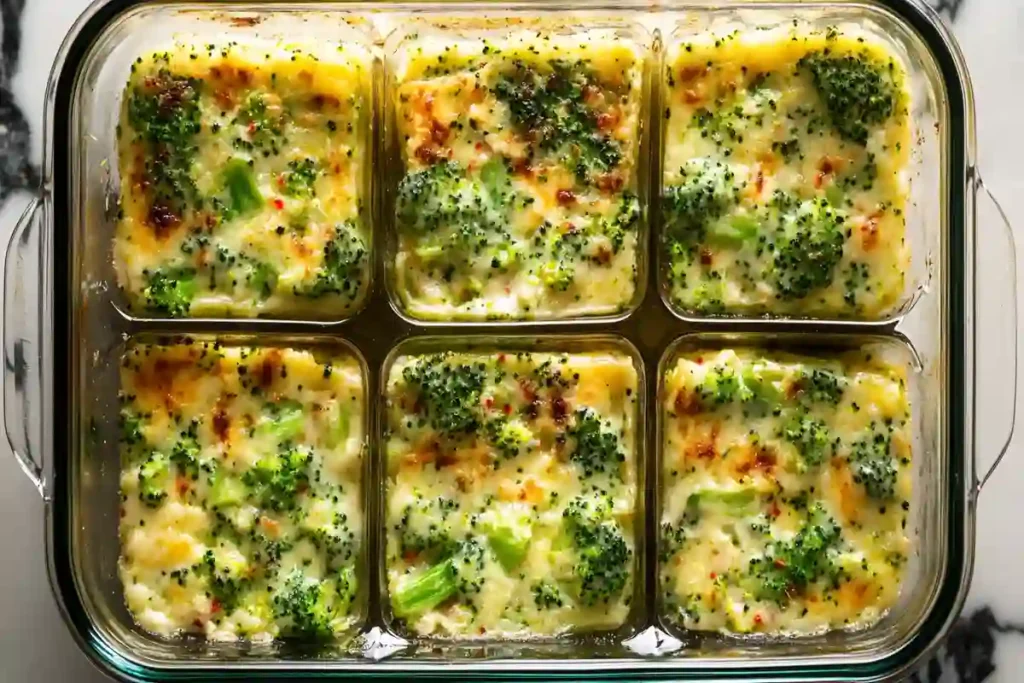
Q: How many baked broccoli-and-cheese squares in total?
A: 6